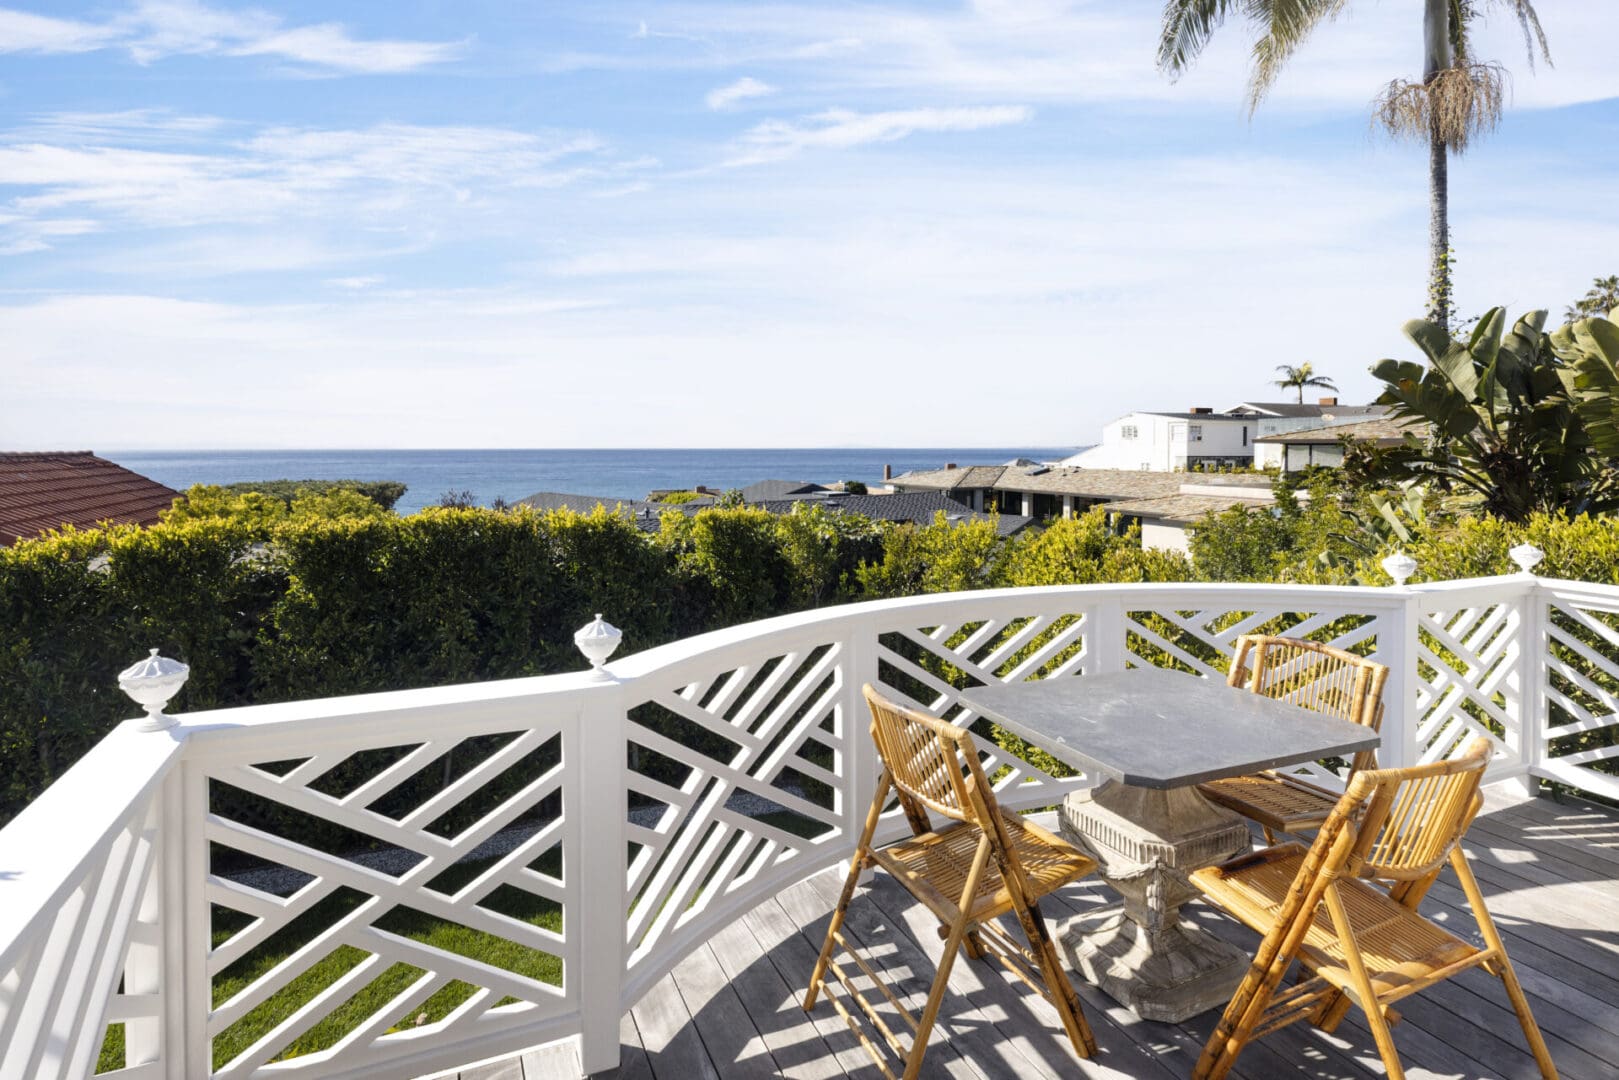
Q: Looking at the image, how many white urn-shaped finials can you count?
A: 4